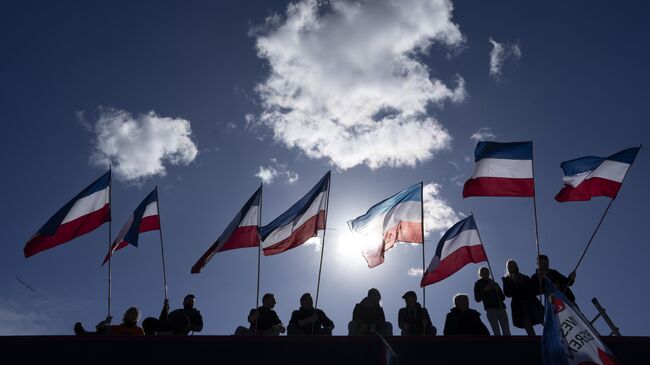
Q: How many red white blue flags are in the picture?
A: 8